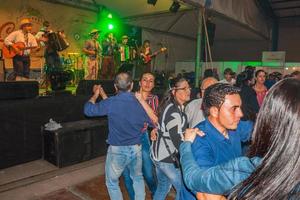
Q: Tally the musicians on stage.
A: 6